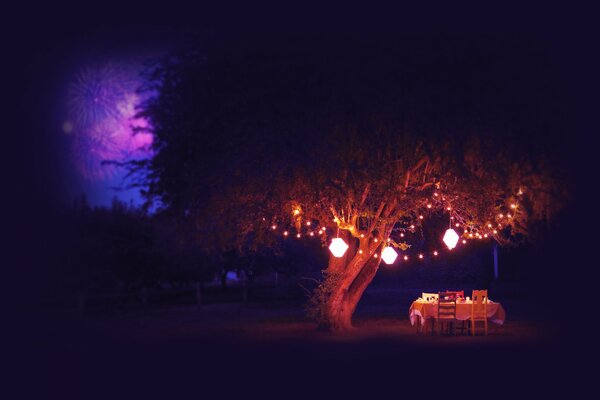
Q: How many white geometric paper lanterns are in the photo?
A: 3